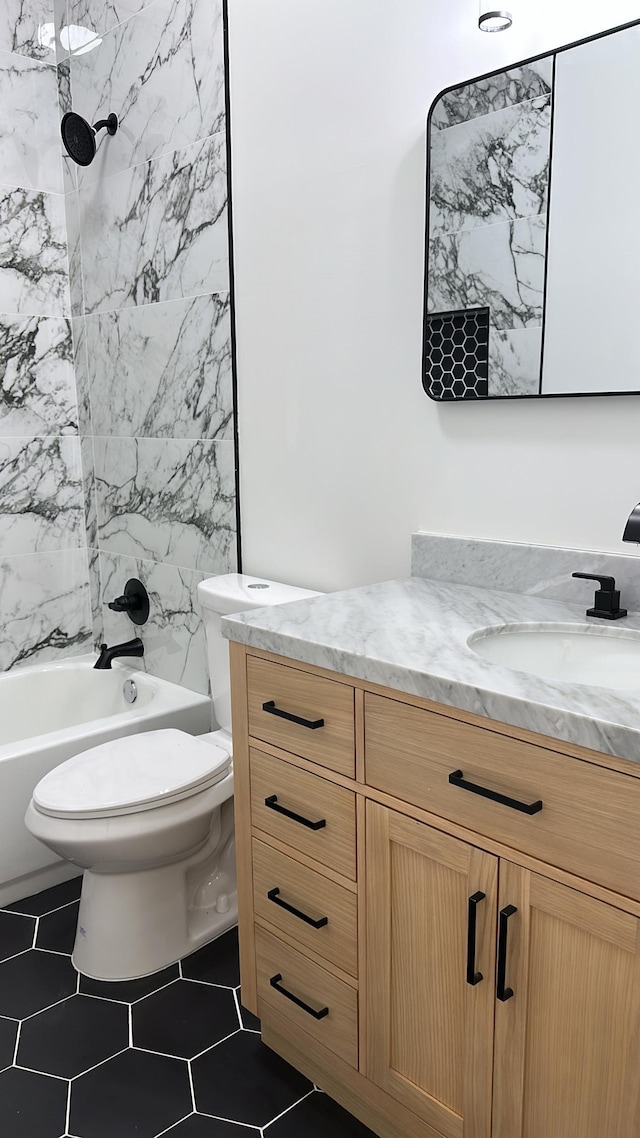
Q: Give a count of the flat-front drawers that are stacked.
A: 4